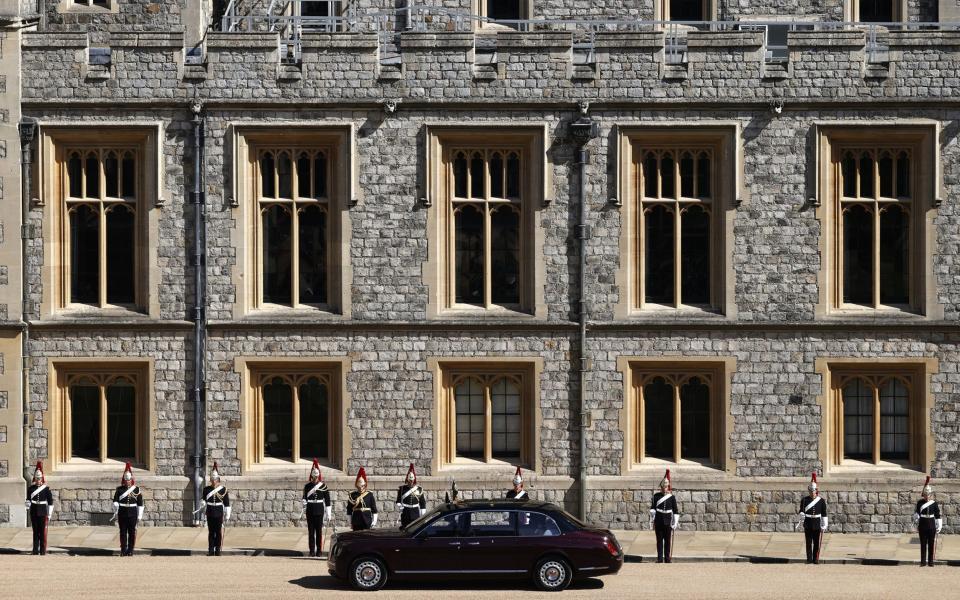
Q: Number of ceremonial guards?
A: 10